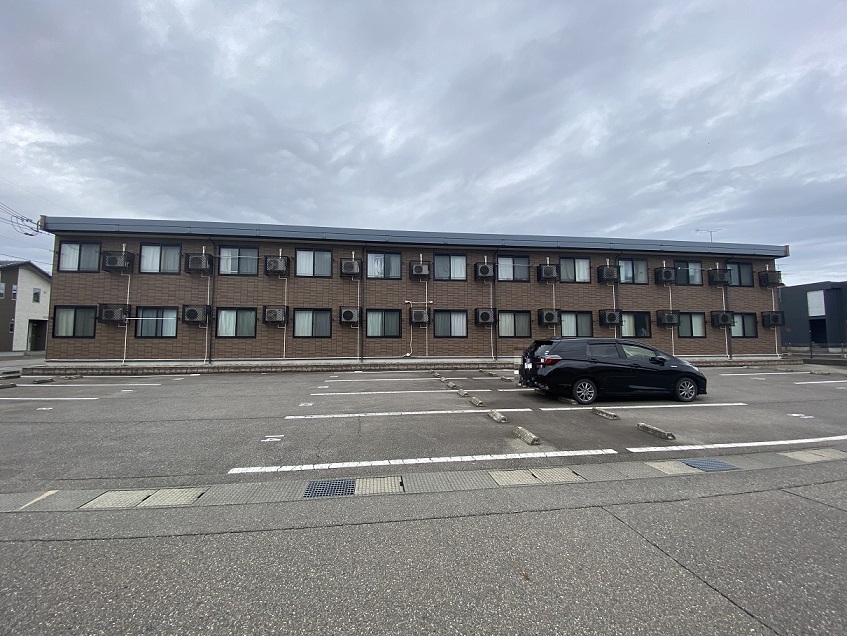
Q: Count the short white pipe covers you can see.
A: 11